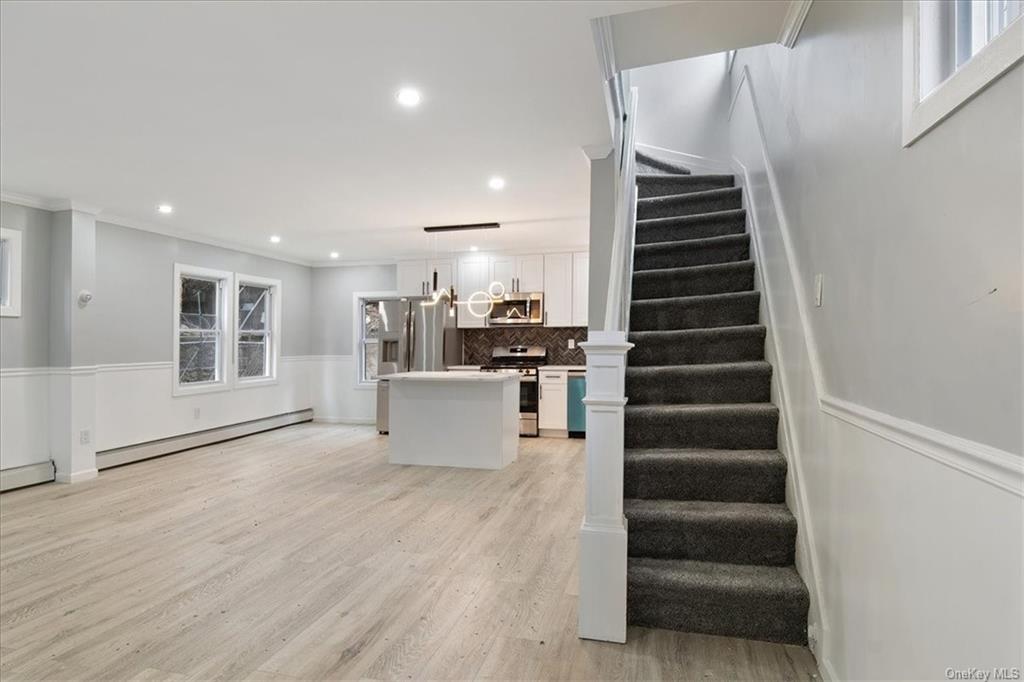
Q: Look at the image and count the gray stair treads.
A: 13